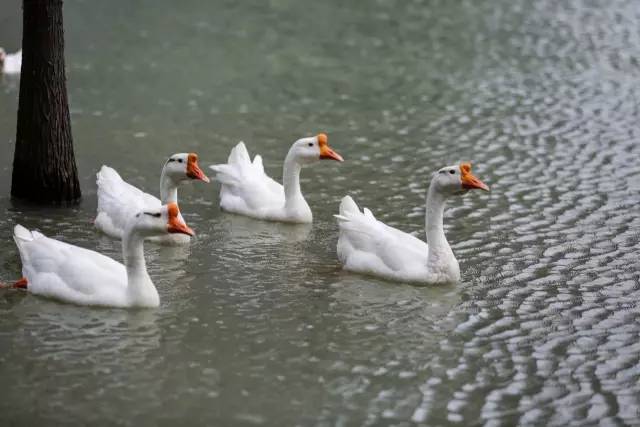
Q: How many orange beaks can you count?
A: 4